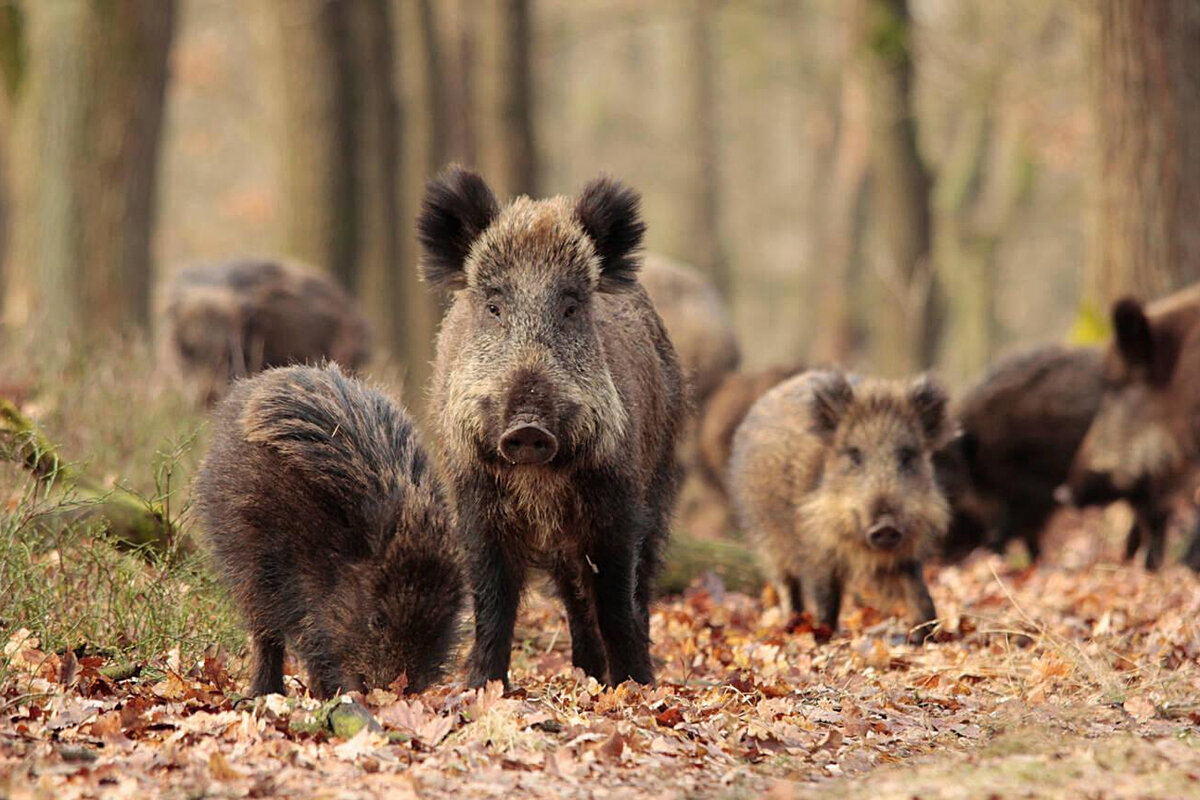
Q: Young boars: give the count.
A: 2